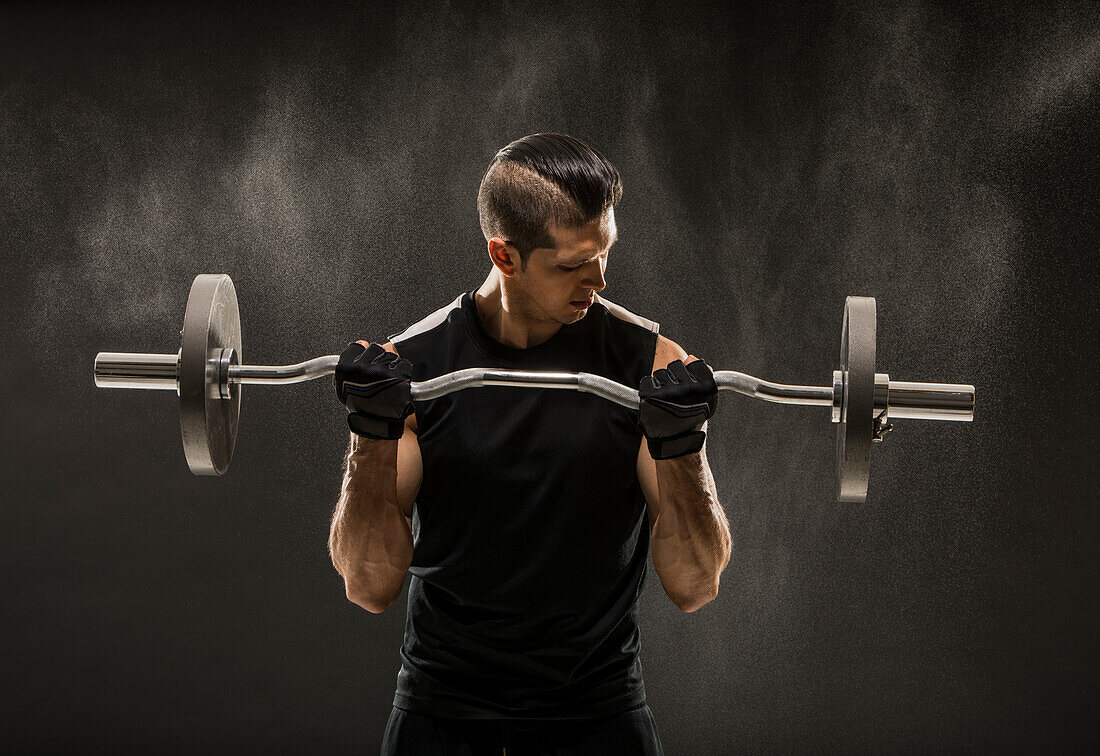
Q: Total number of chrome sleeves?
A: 2